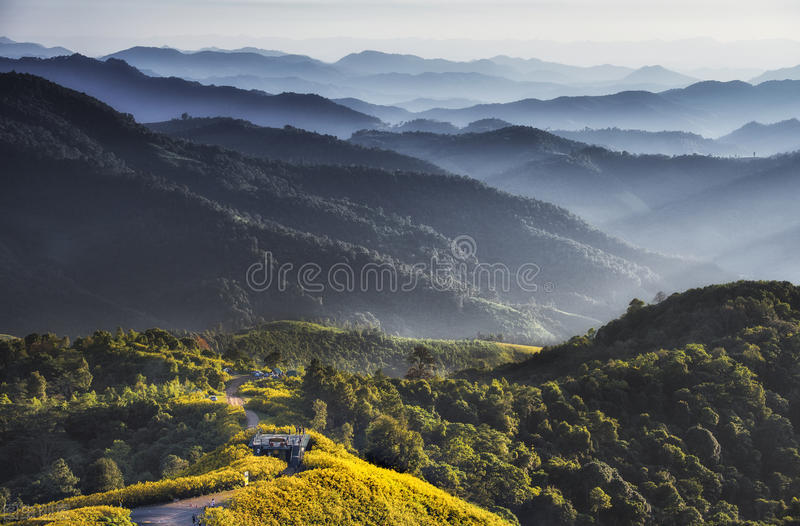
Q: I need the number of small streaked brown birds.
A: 0